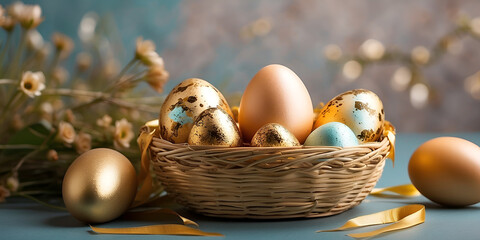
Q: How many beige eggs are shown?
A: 2